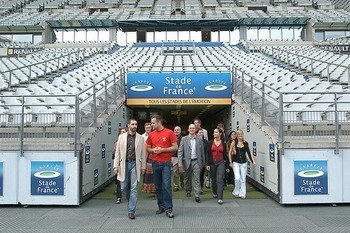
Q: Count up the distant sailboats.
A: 0